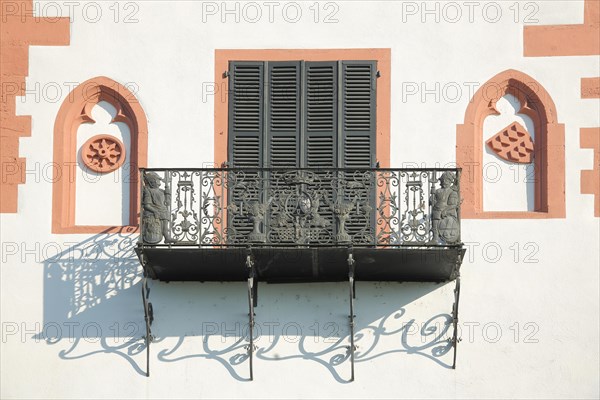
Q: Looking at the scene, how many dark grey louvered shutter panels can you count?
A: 4